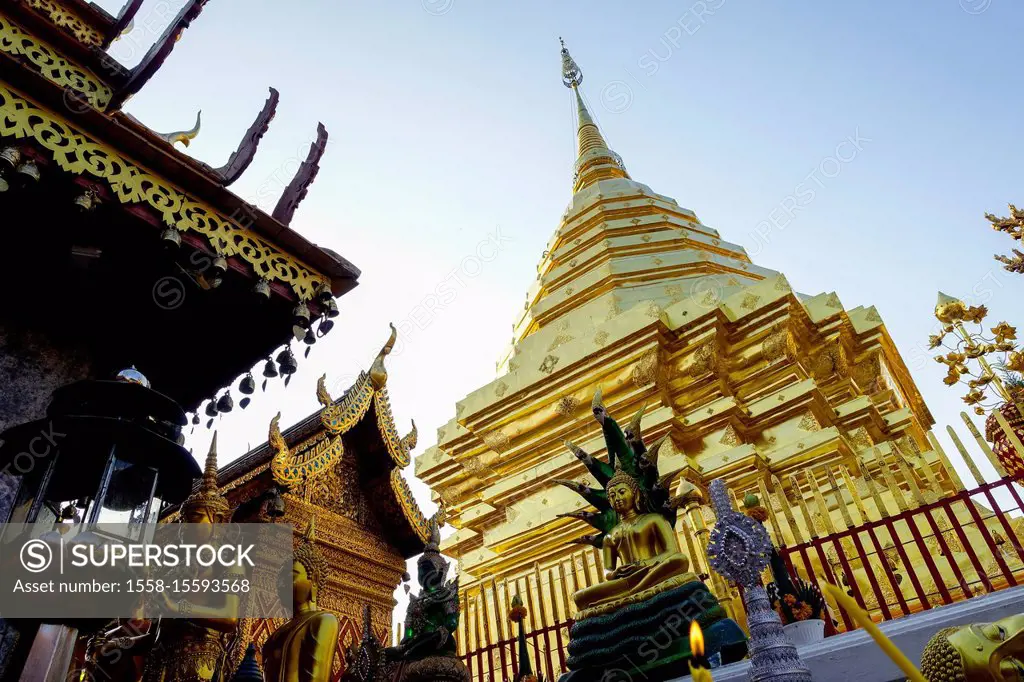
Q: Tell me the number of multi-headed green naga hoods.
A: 1